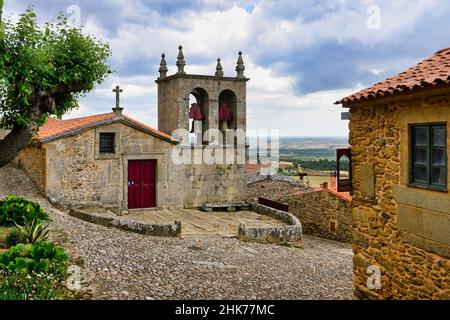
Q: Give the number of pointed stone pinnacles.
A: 4